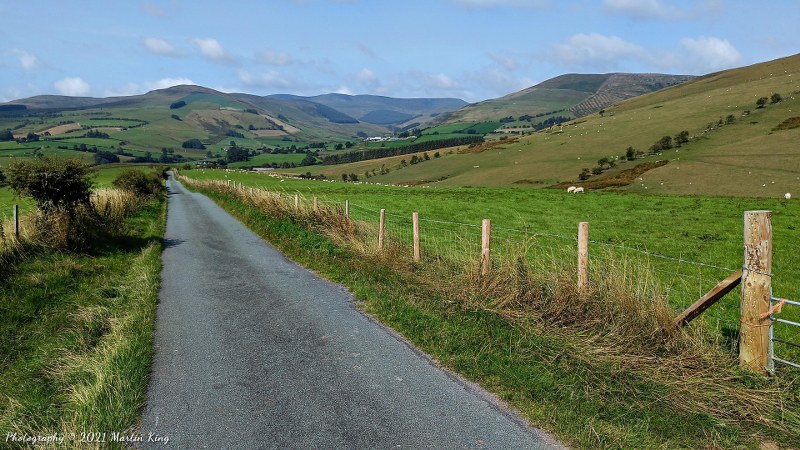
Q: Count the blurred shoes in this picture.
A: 0